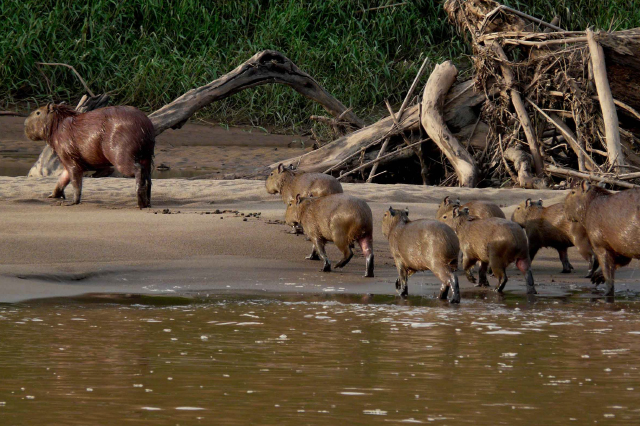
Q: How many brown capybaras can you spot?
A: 8